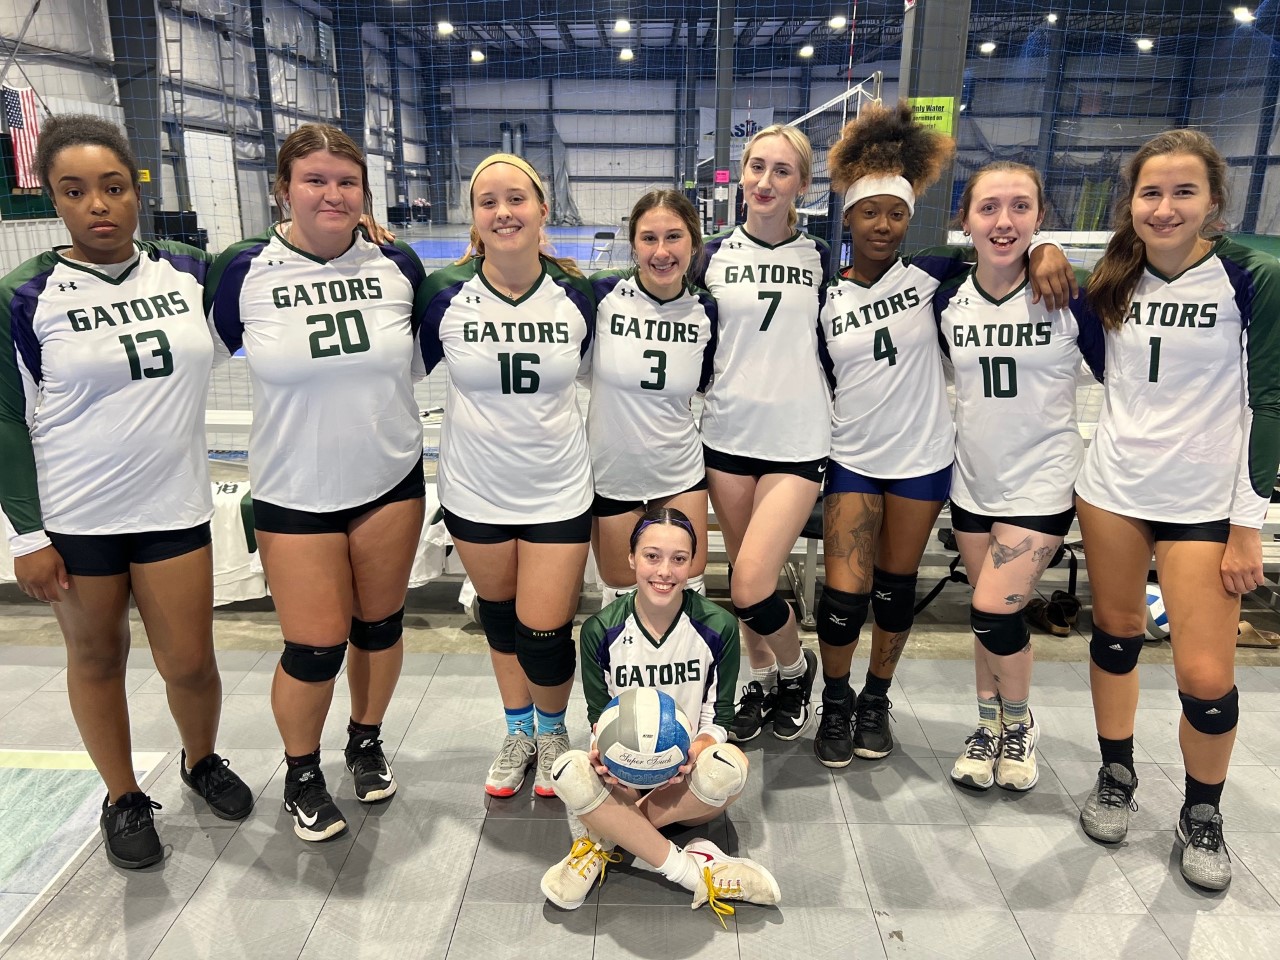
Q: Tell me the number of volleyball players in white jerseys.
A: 9